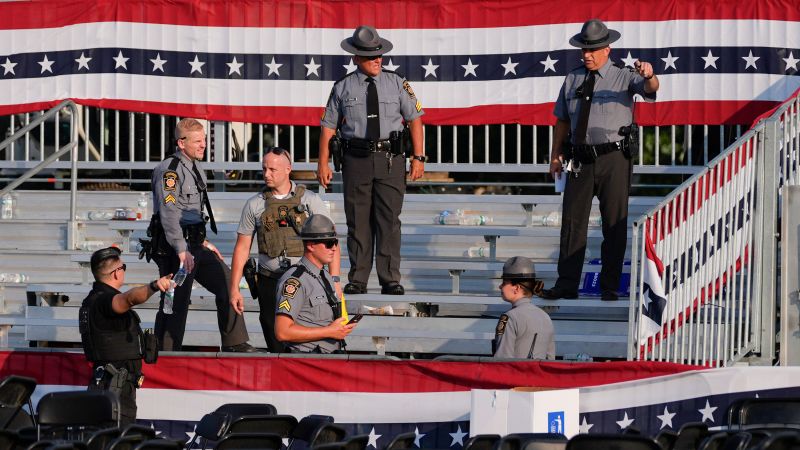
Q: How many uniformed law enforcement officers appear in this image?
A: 7